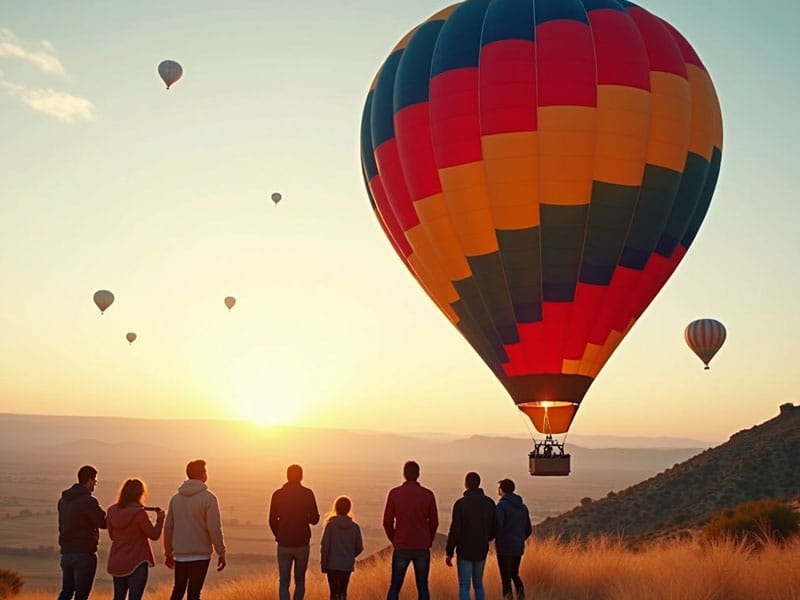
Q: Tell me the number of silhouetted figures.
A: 8